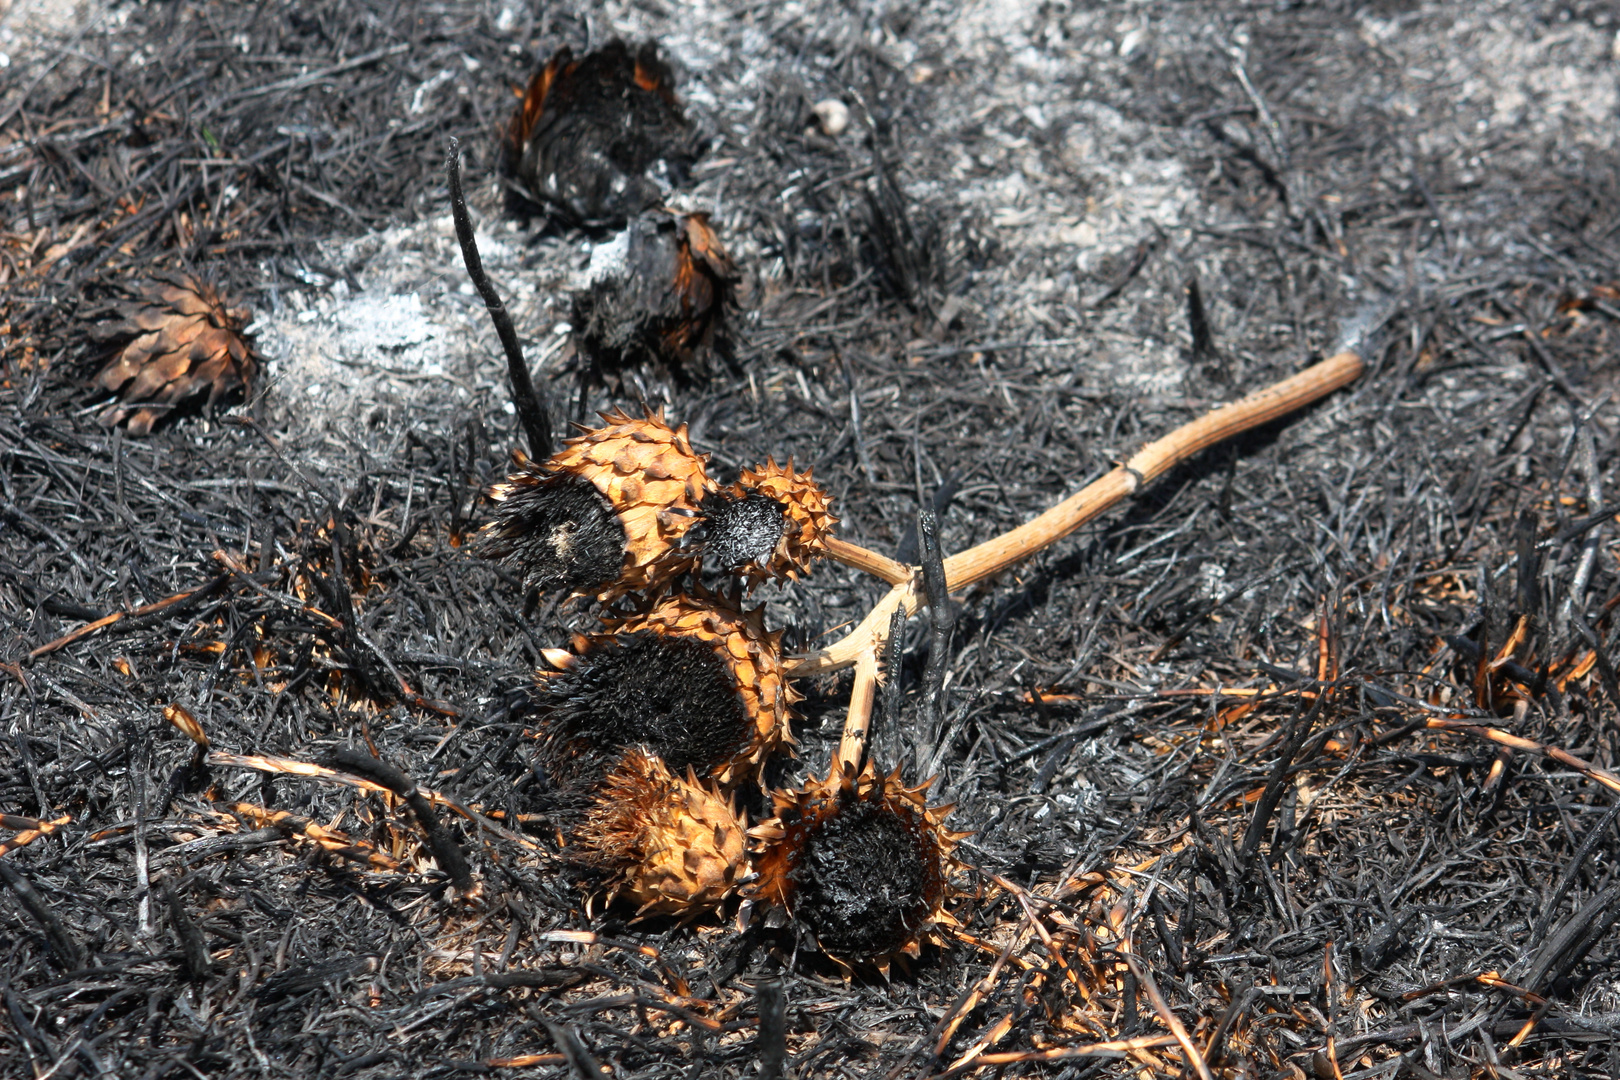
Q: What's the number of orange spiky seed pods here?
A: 5